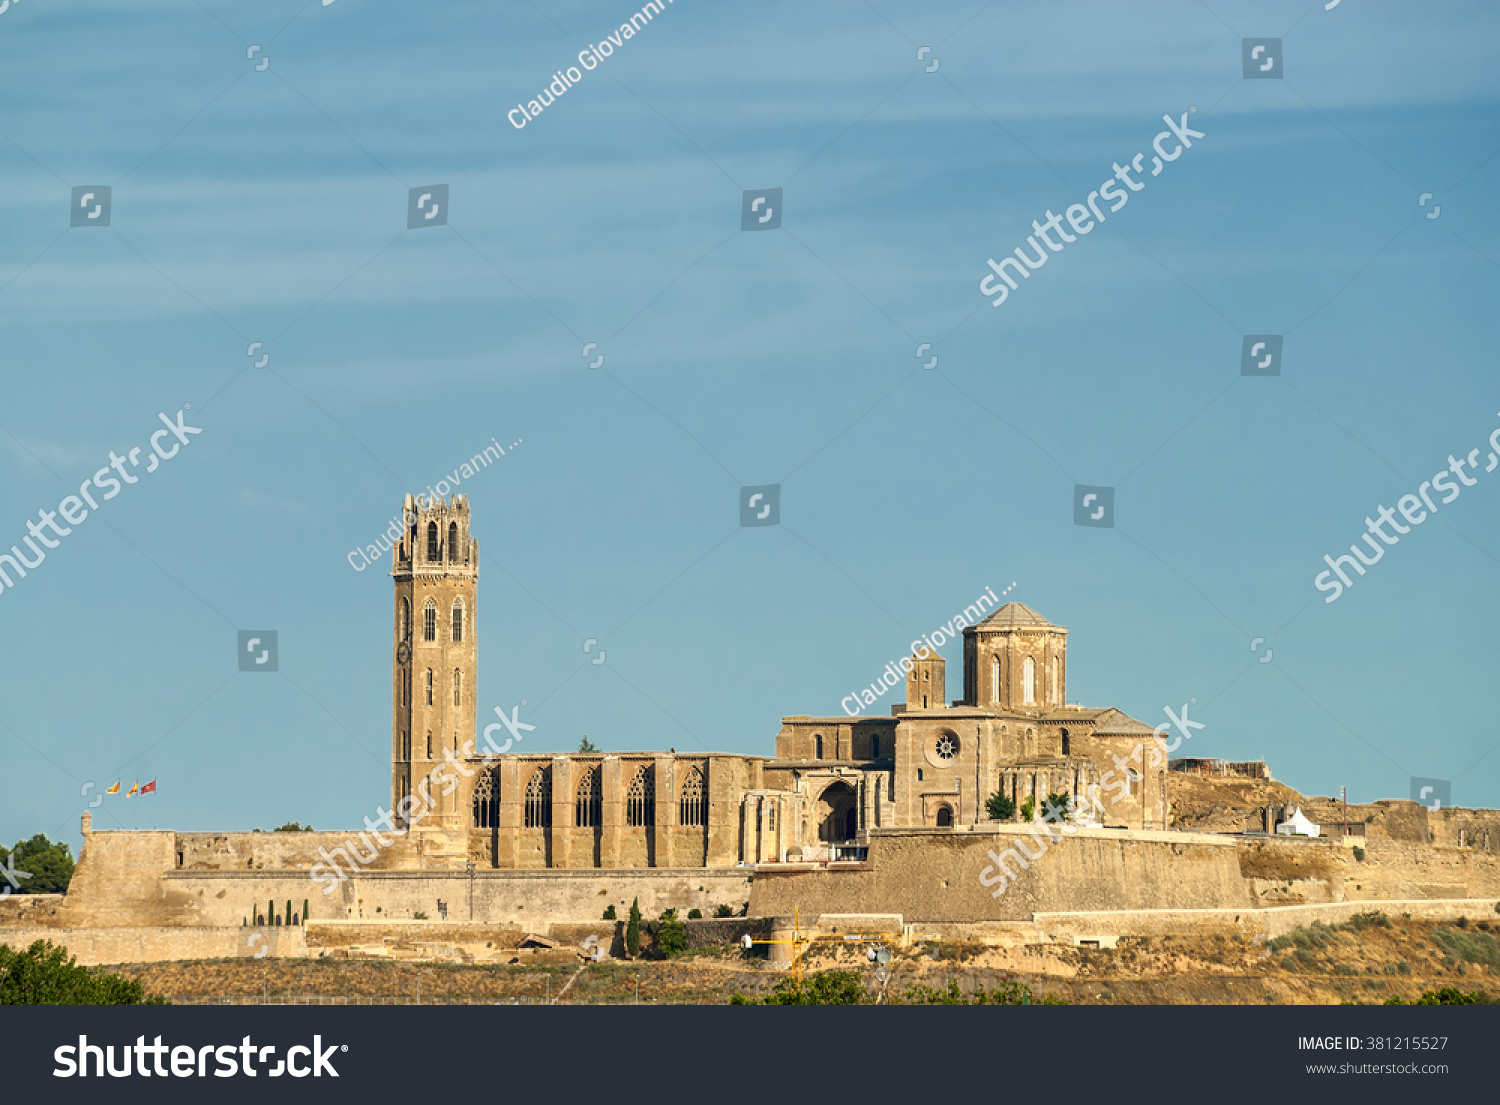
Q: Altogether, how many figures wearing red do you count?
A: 0